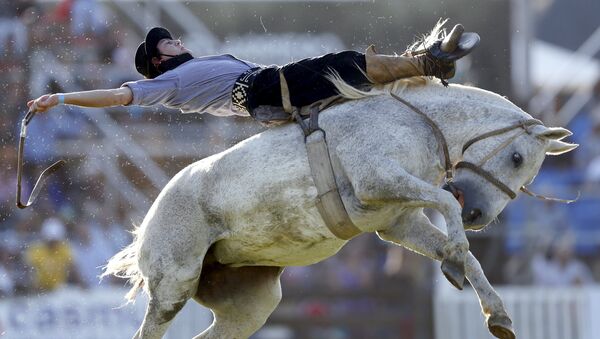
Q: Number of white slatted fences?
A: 1